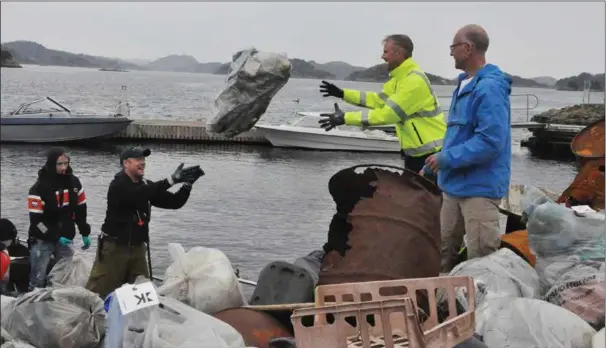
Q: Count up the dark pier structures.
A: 1